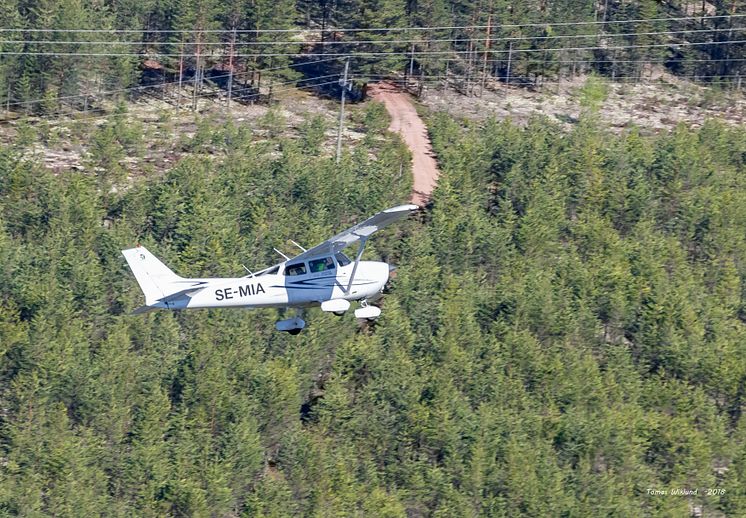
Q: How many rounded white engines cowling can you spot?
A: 1